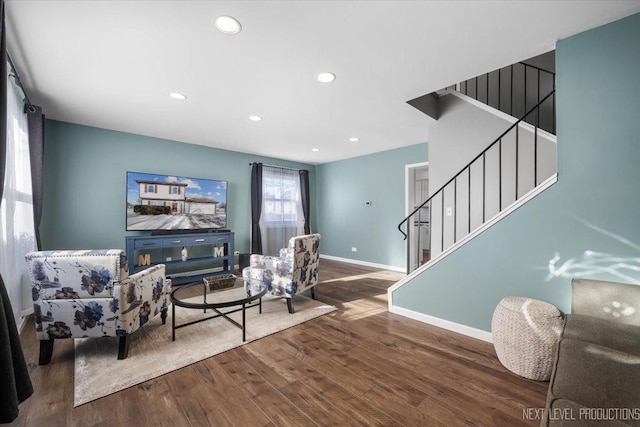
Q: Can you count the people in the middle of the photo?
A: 0